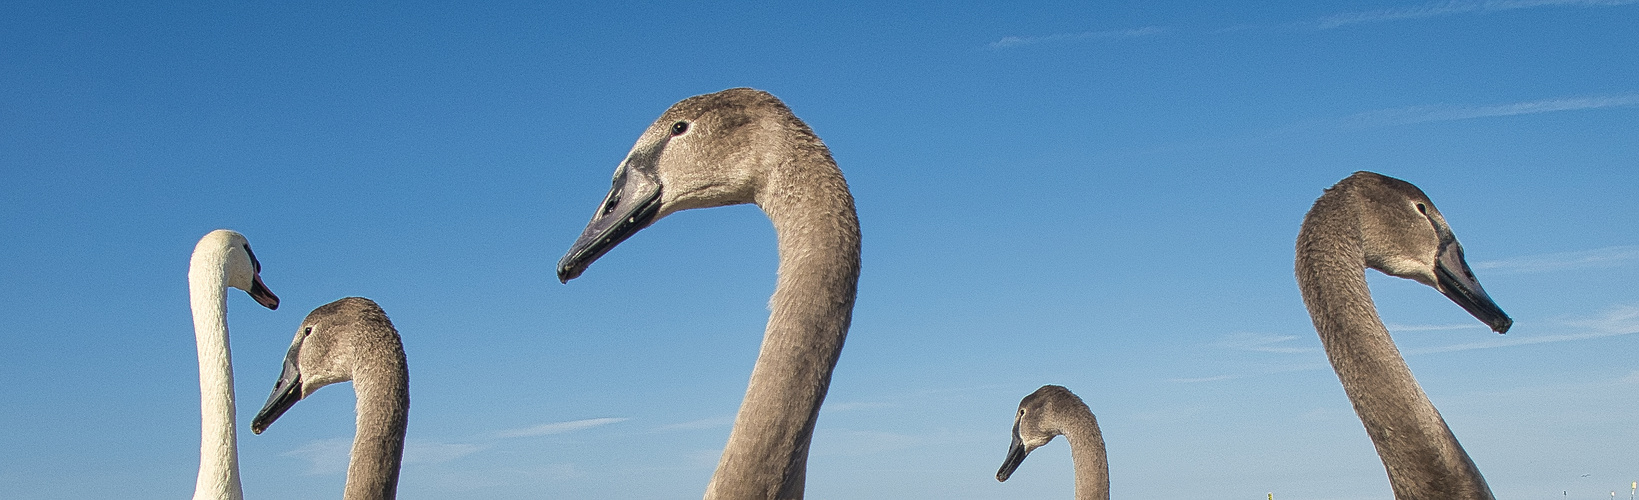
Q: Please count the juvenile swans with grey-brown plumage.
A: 4